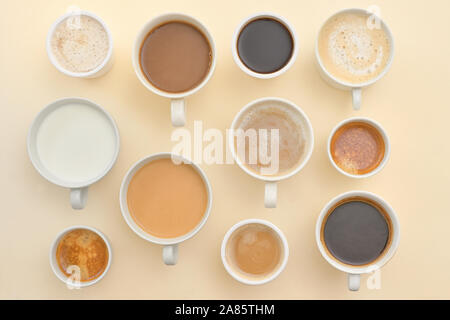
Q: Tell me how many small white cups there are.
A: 5